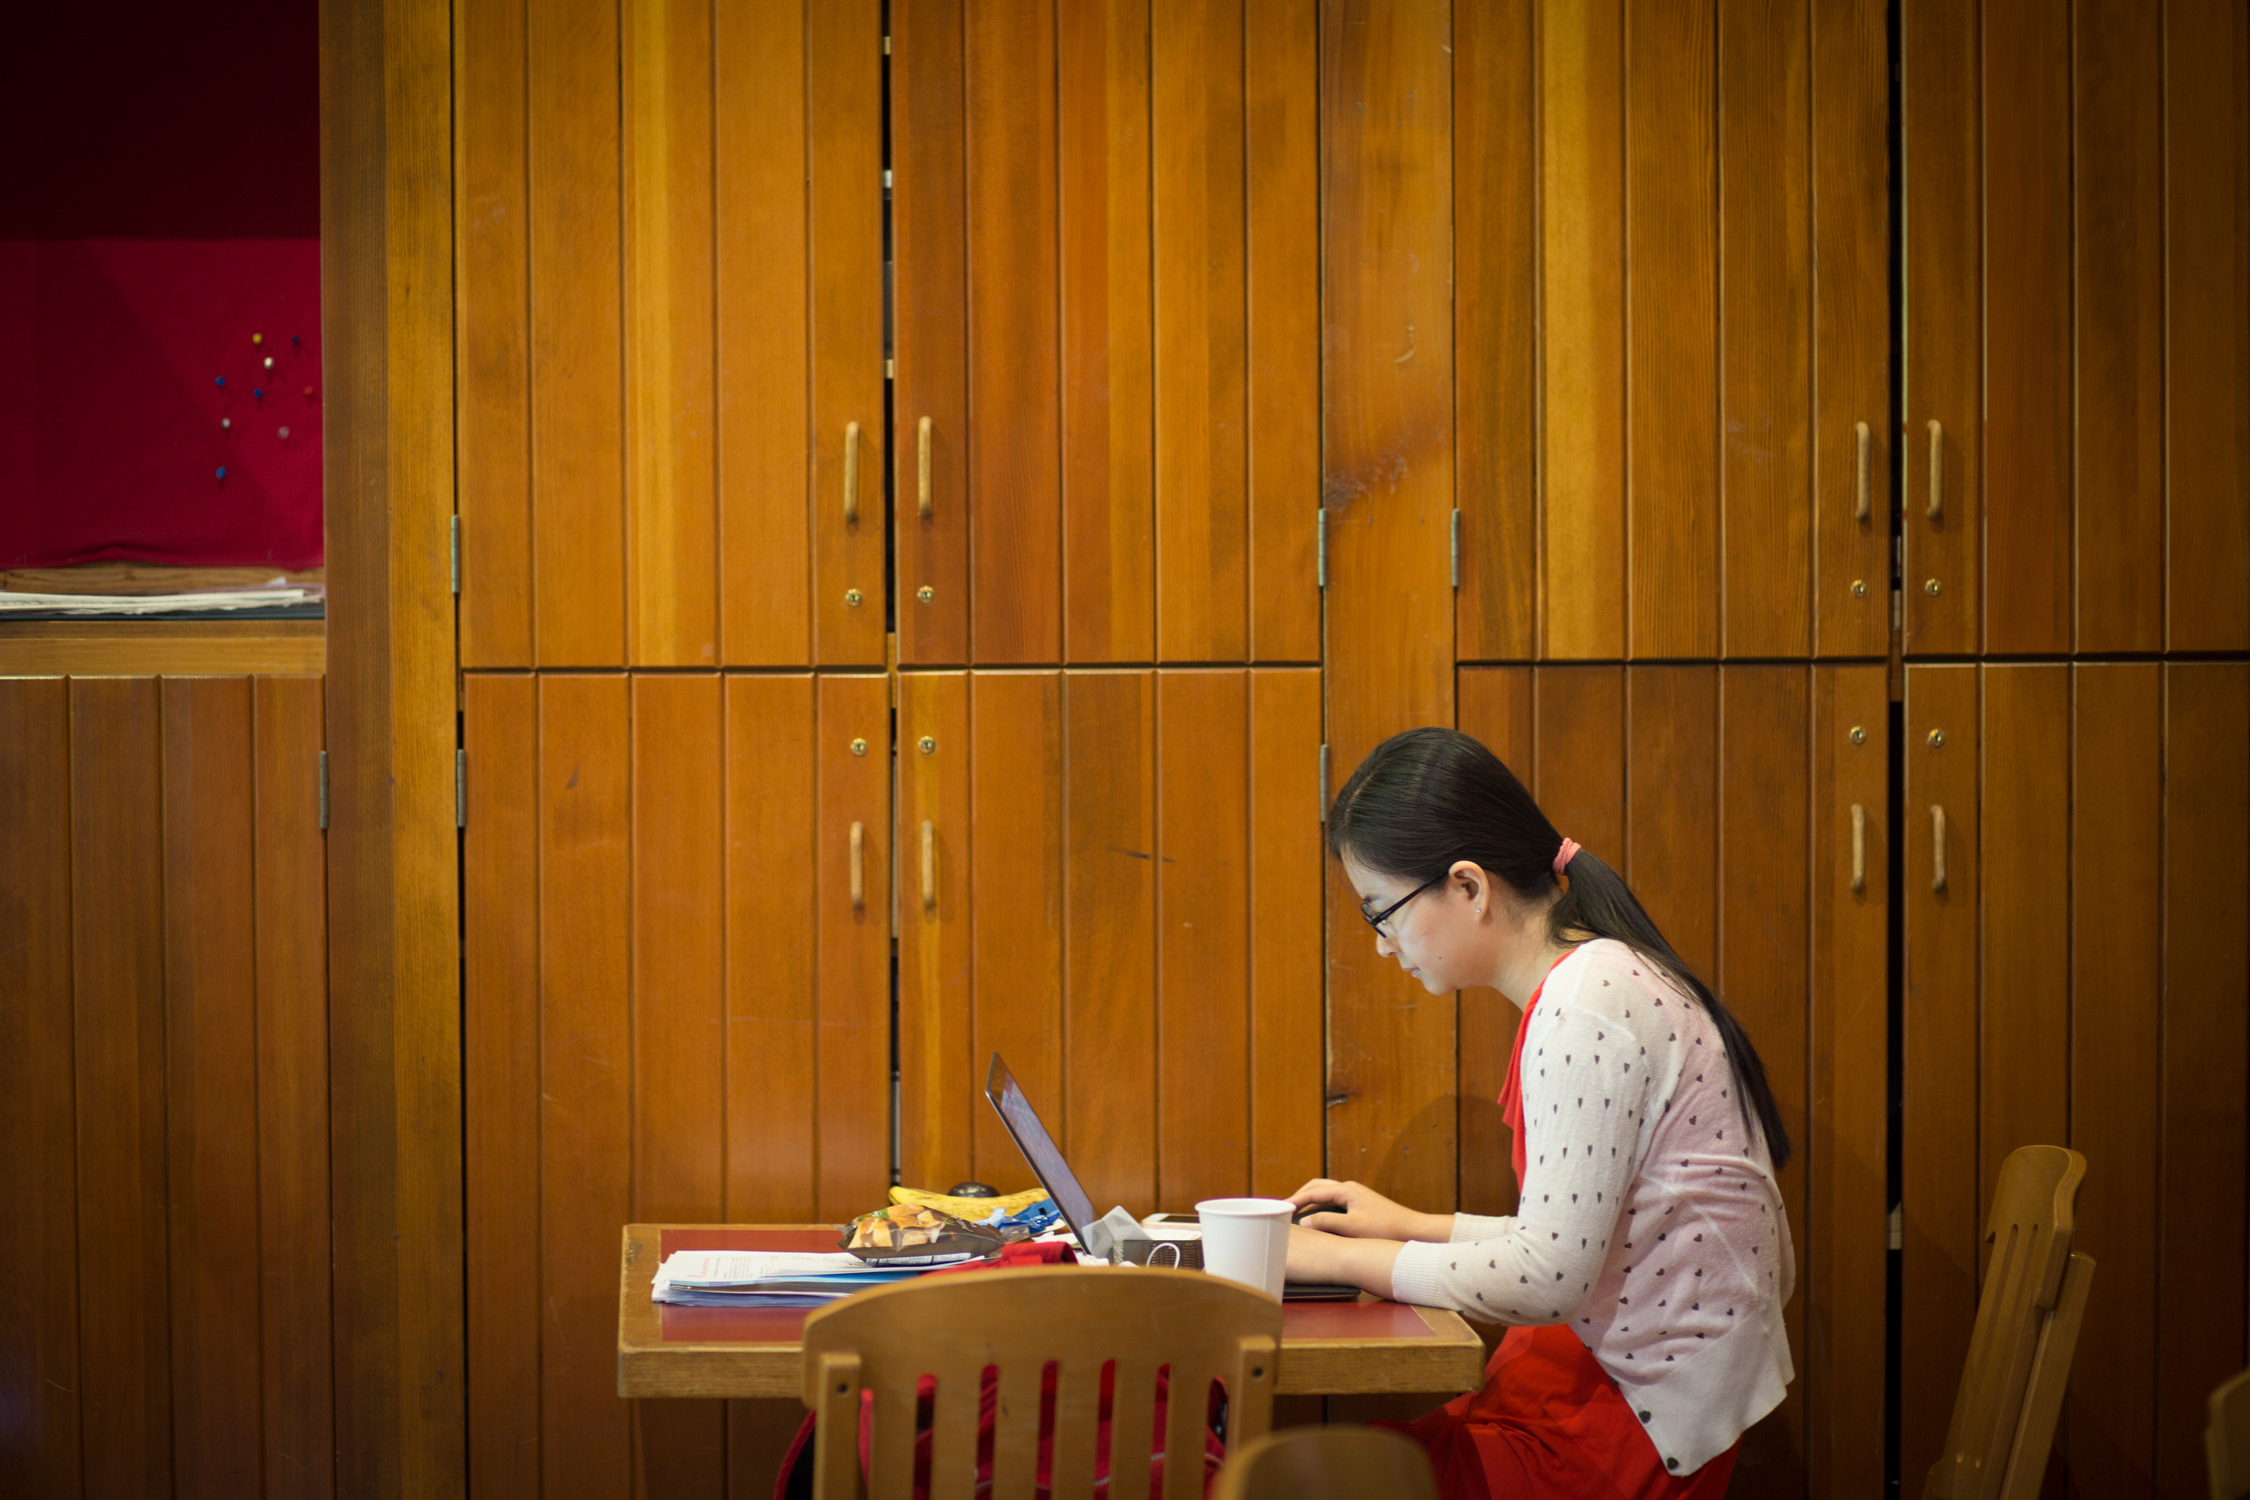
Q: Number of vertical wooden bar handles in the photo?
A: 8